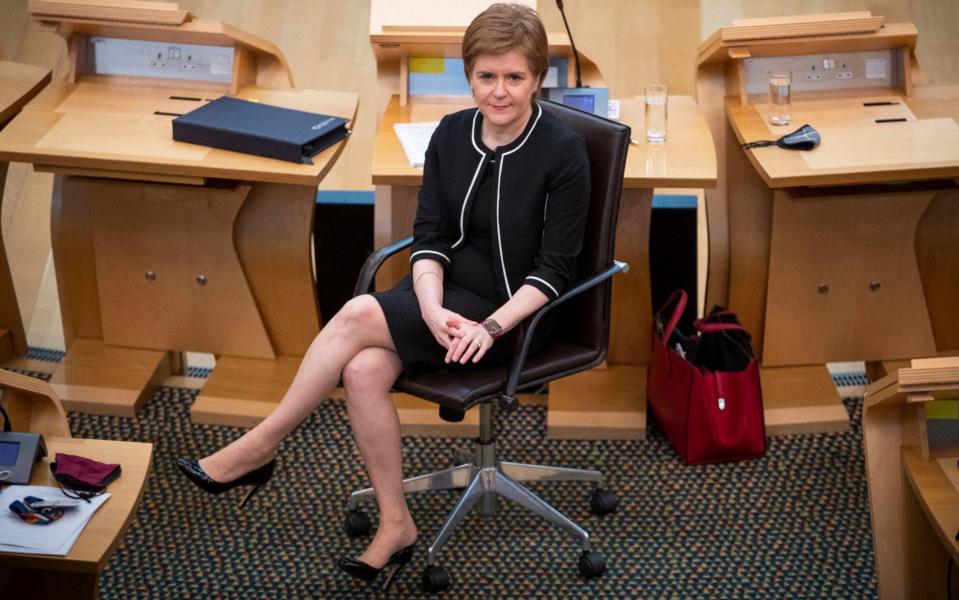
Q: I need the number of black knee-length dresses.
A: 1